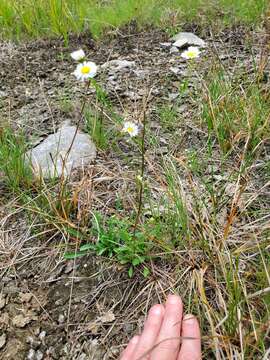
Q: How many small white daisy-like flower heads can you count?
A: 4